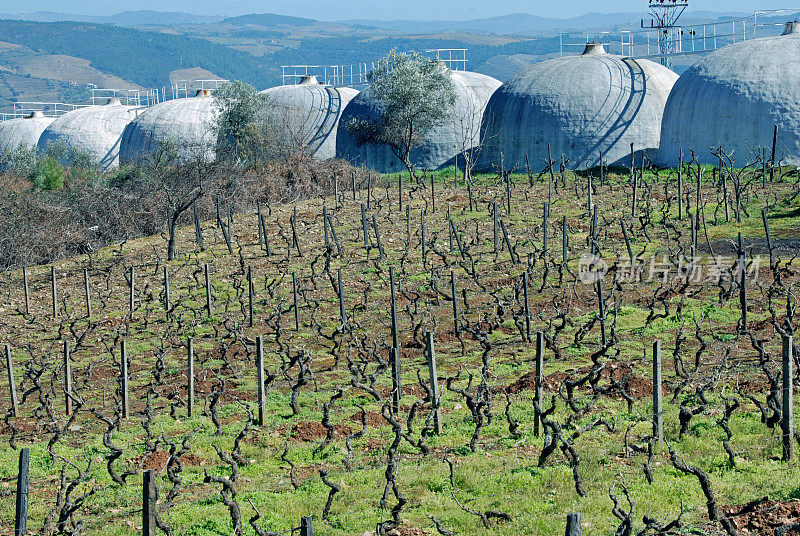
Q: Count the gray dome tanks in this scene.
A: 7